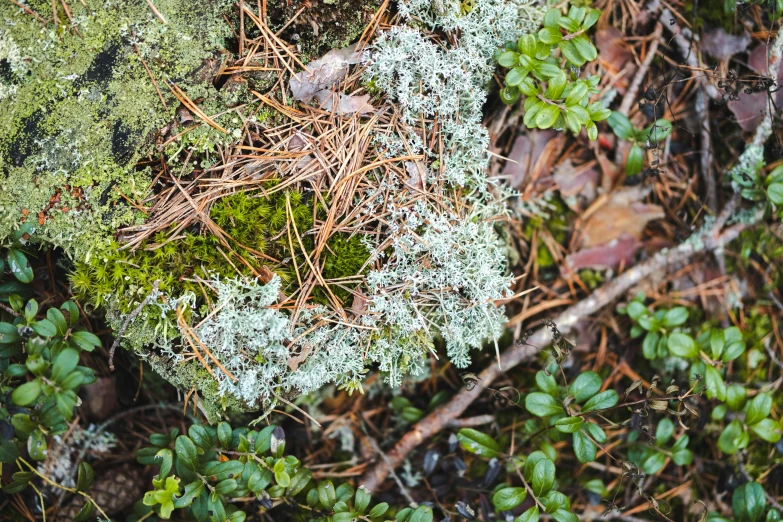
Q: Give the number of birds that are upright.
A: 0